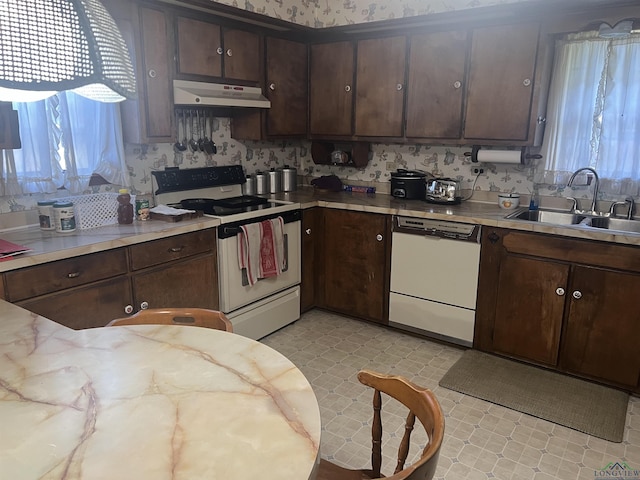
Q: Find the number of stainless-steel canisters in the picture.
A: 4